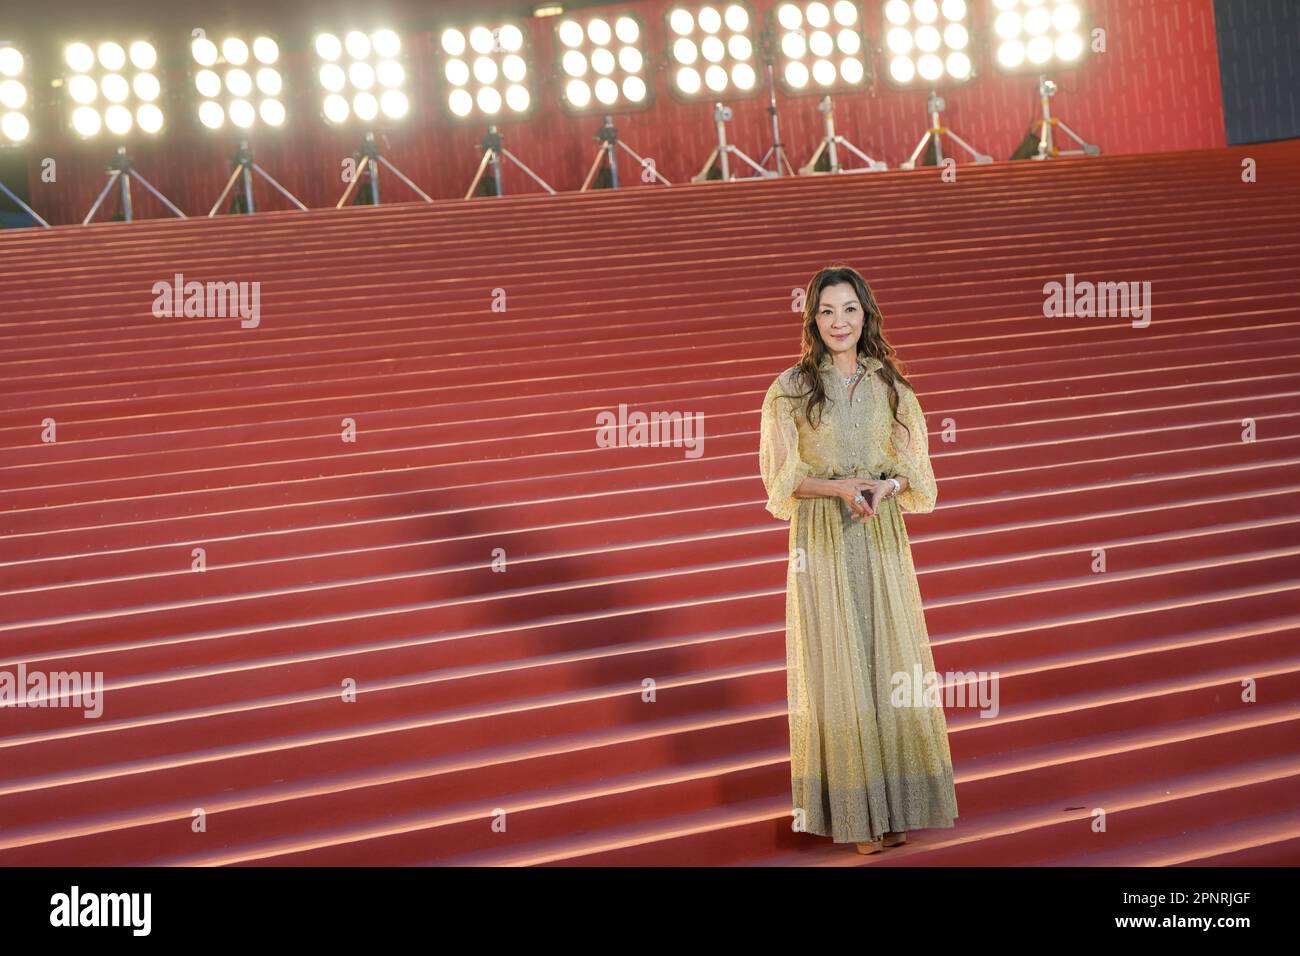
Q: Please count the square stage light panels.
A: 10